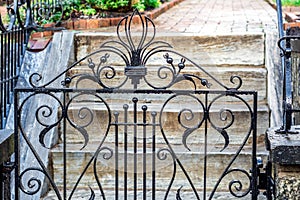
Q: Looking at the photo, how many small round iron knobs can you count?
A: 11